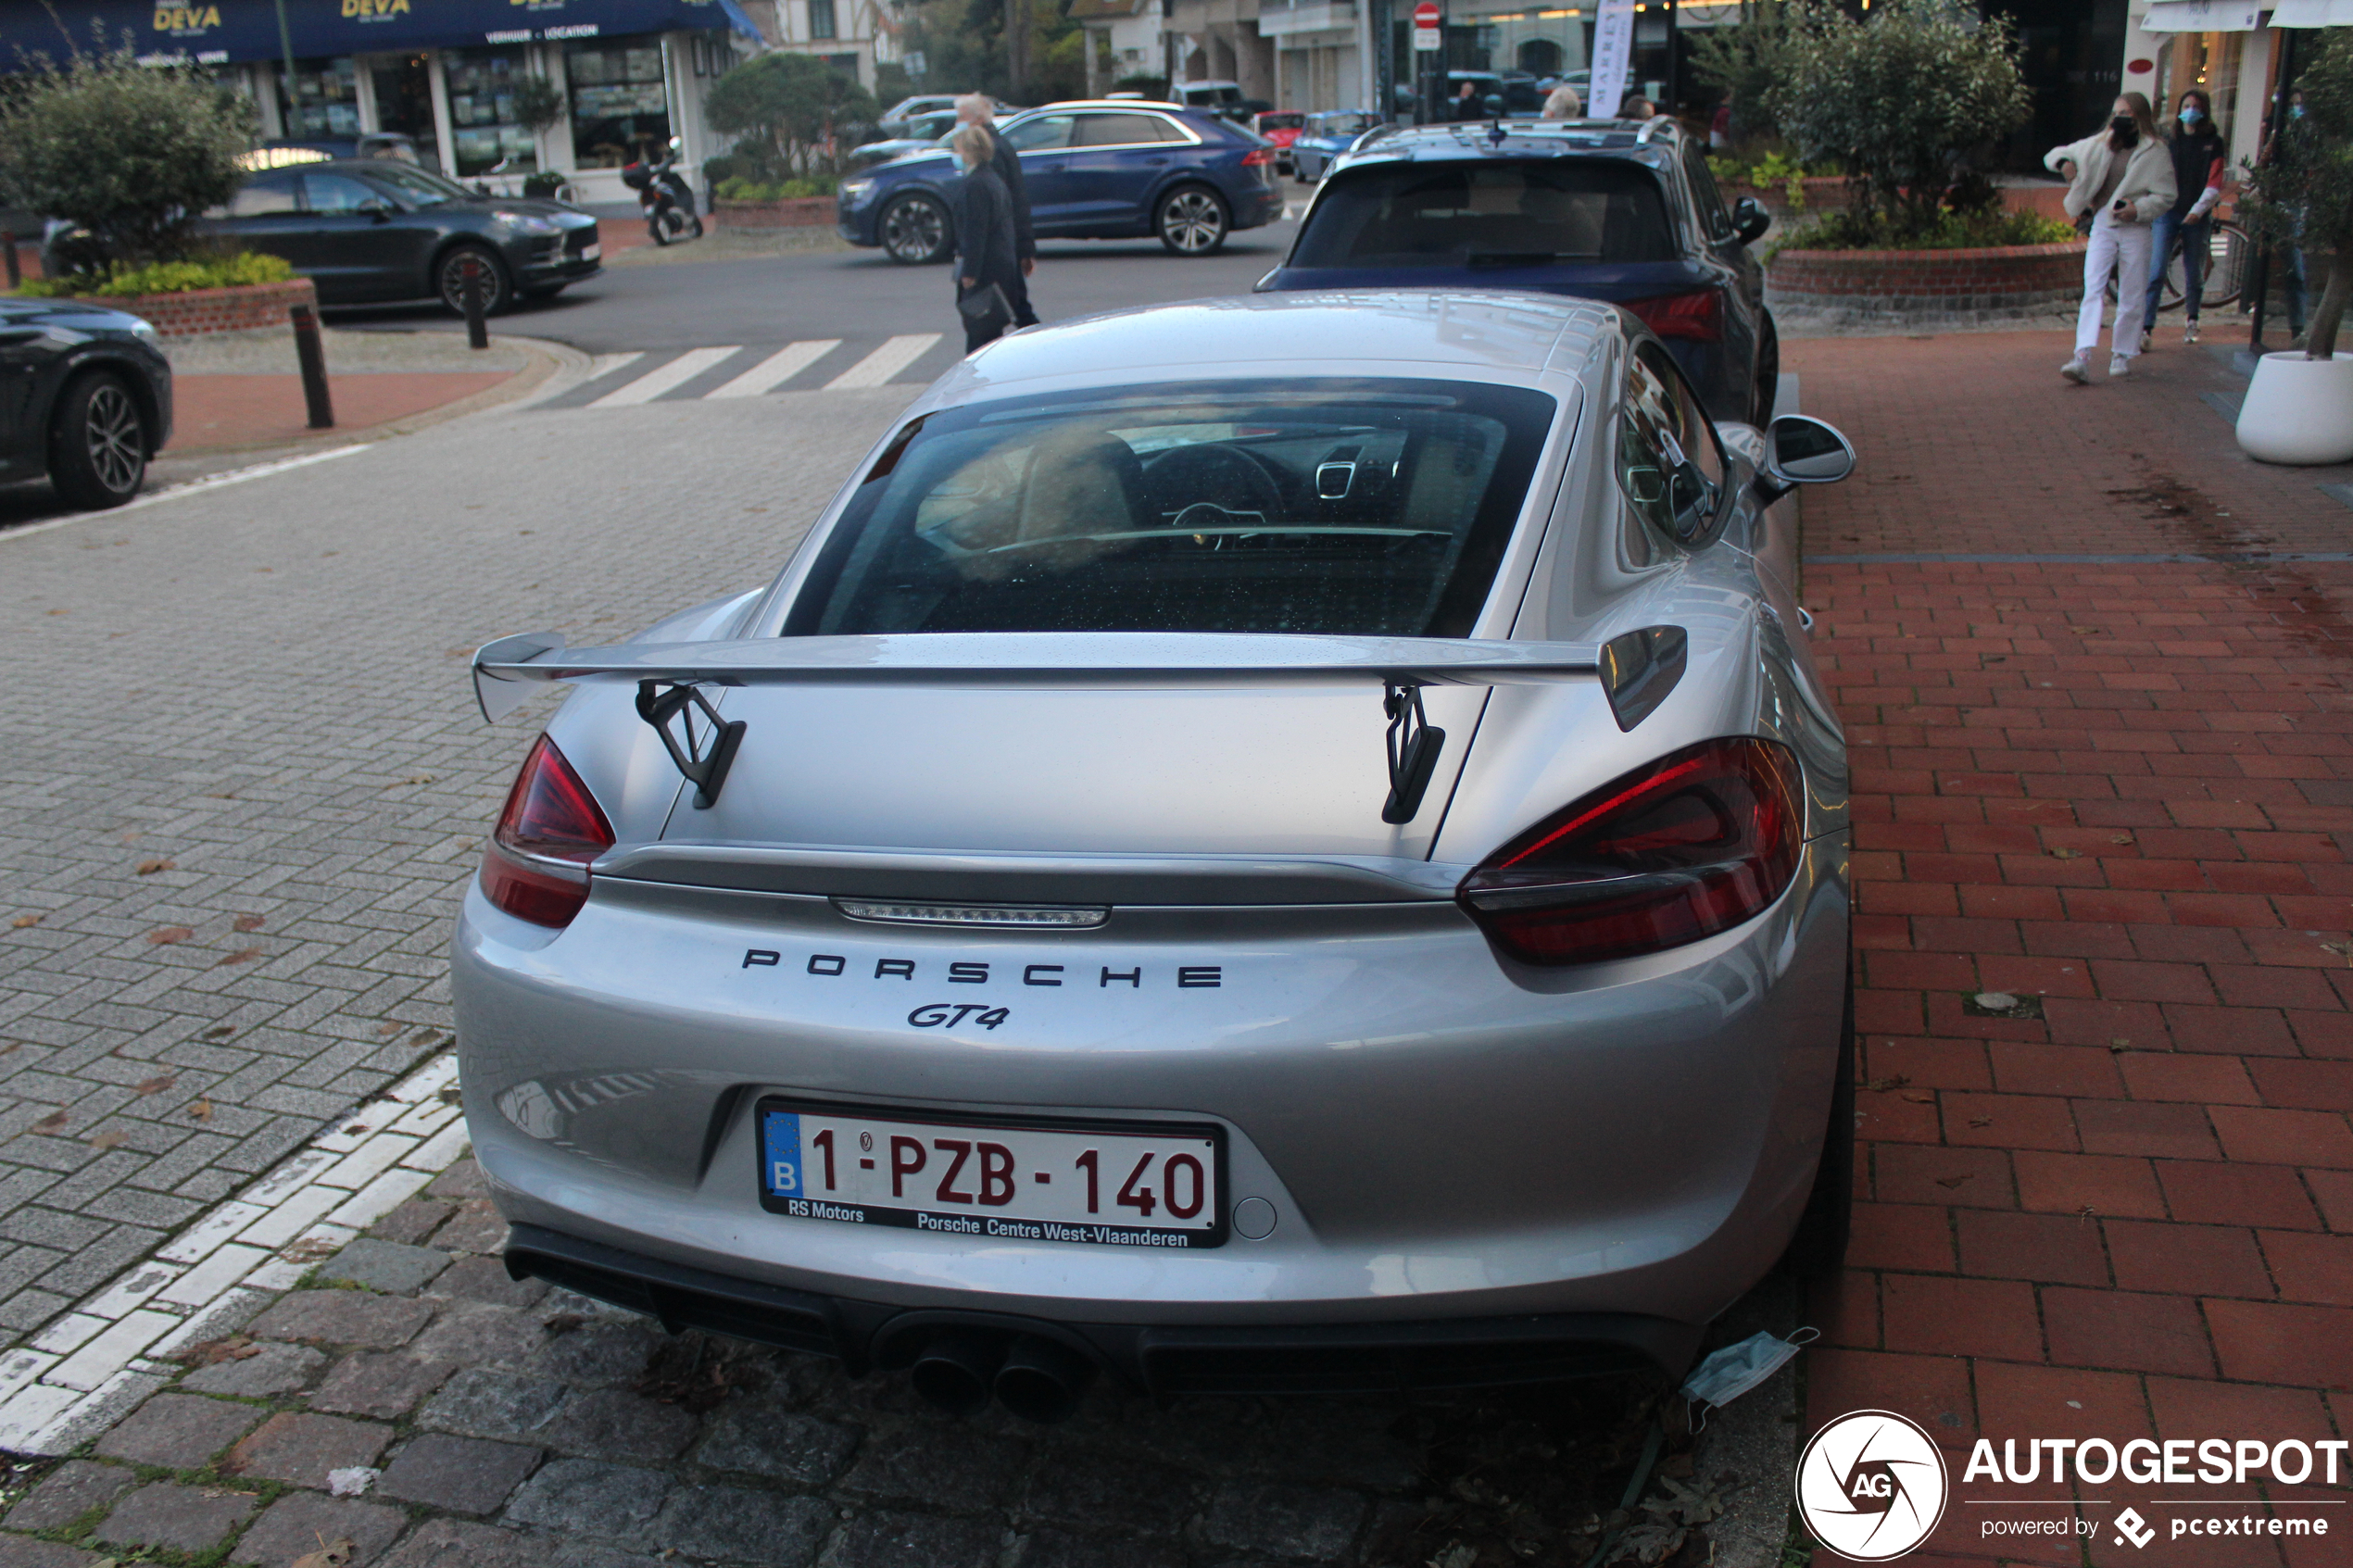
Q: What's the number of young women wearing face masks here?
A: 2